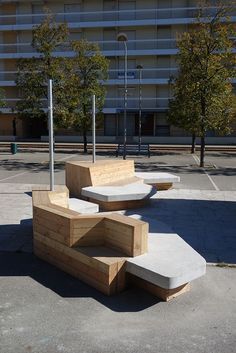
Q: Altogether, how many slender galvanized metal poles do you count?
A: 2